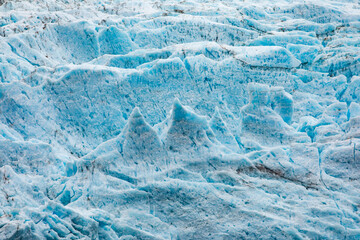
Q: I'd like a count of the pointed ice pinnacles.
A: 3